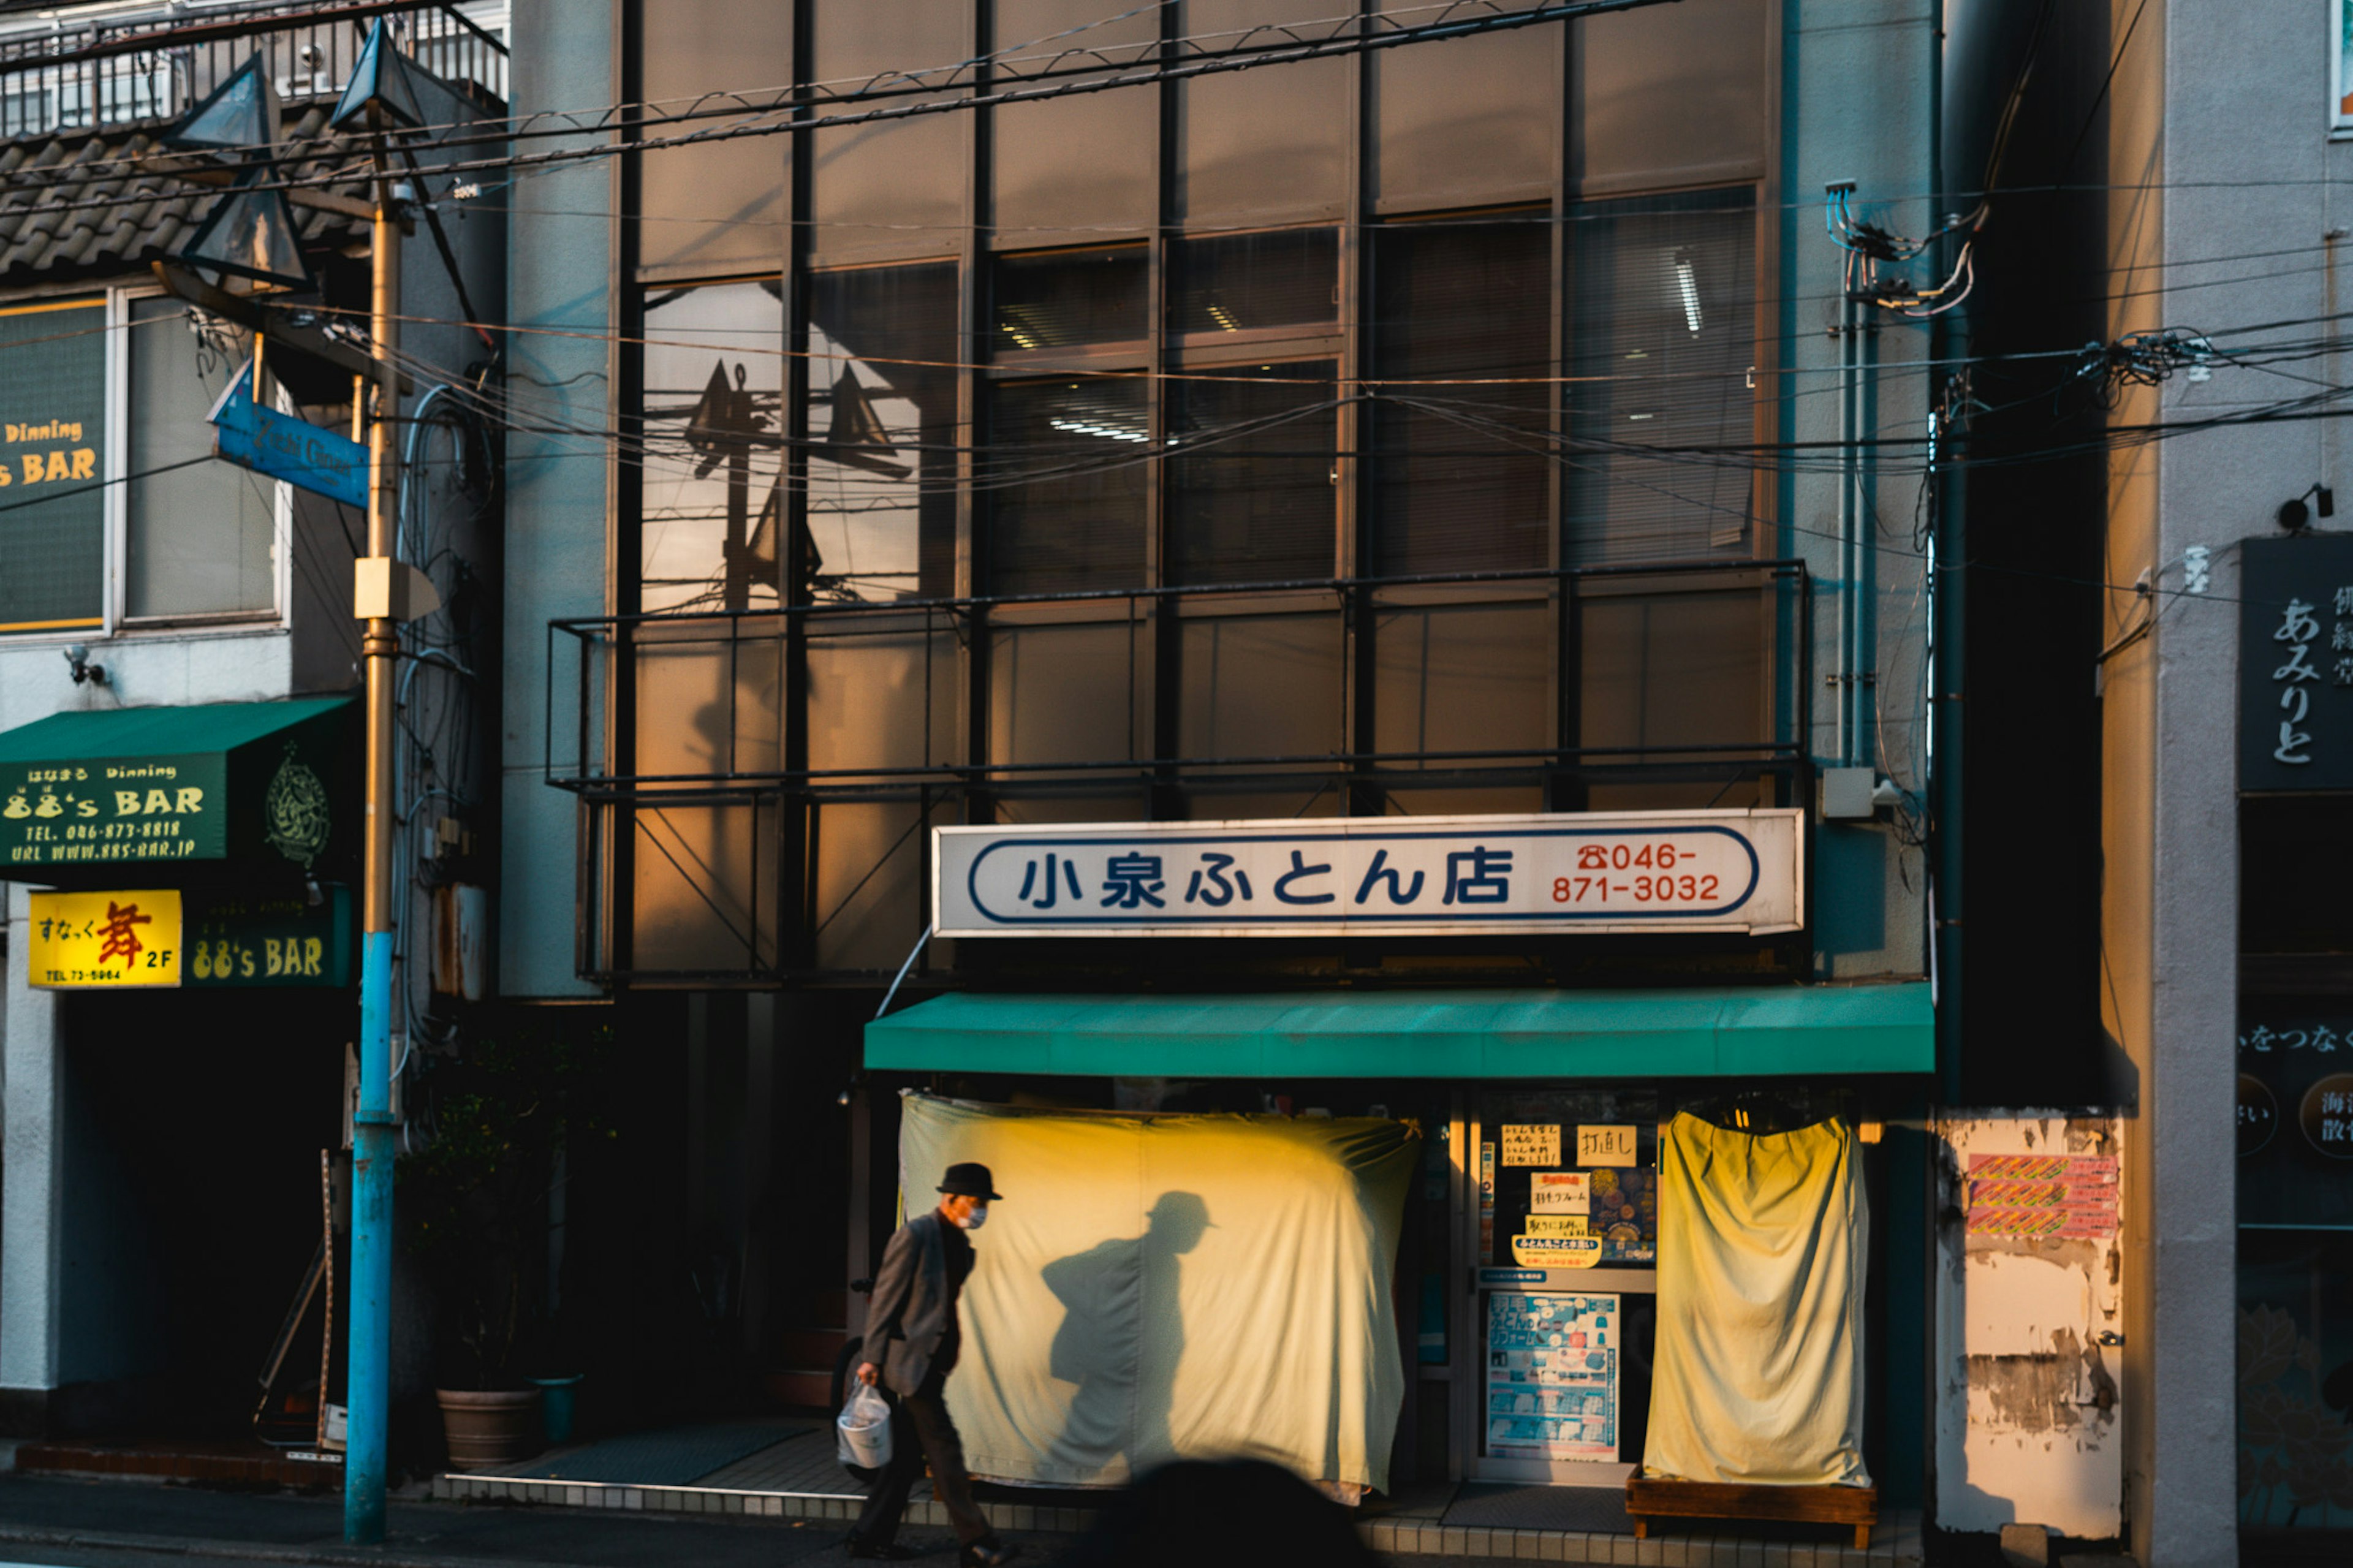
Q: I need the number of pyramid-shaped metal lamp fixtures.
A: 3